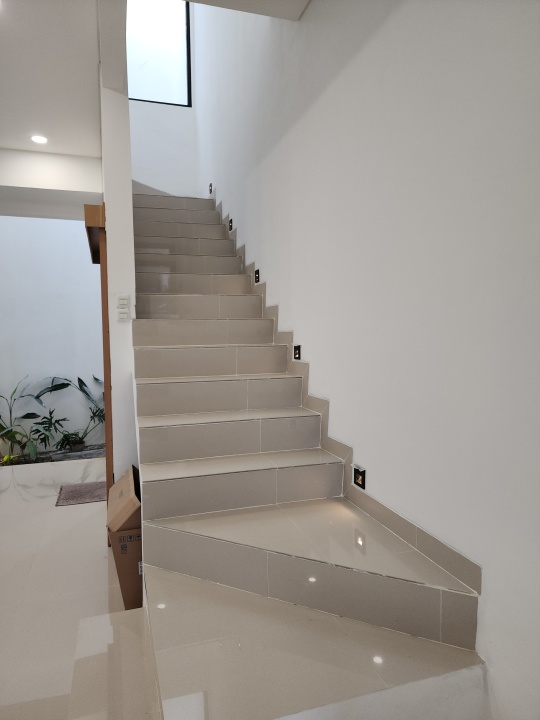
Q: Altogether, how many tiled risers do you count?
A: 13